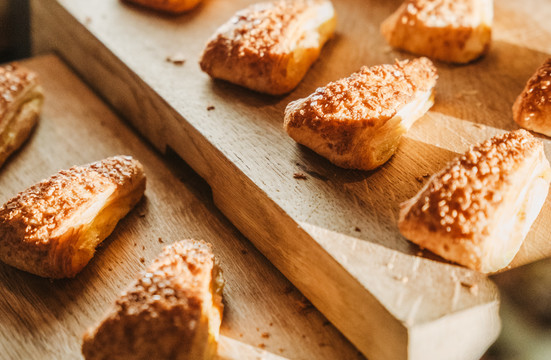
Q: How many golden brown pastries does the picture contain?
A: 9